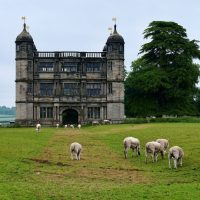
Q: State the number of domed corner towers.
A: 2